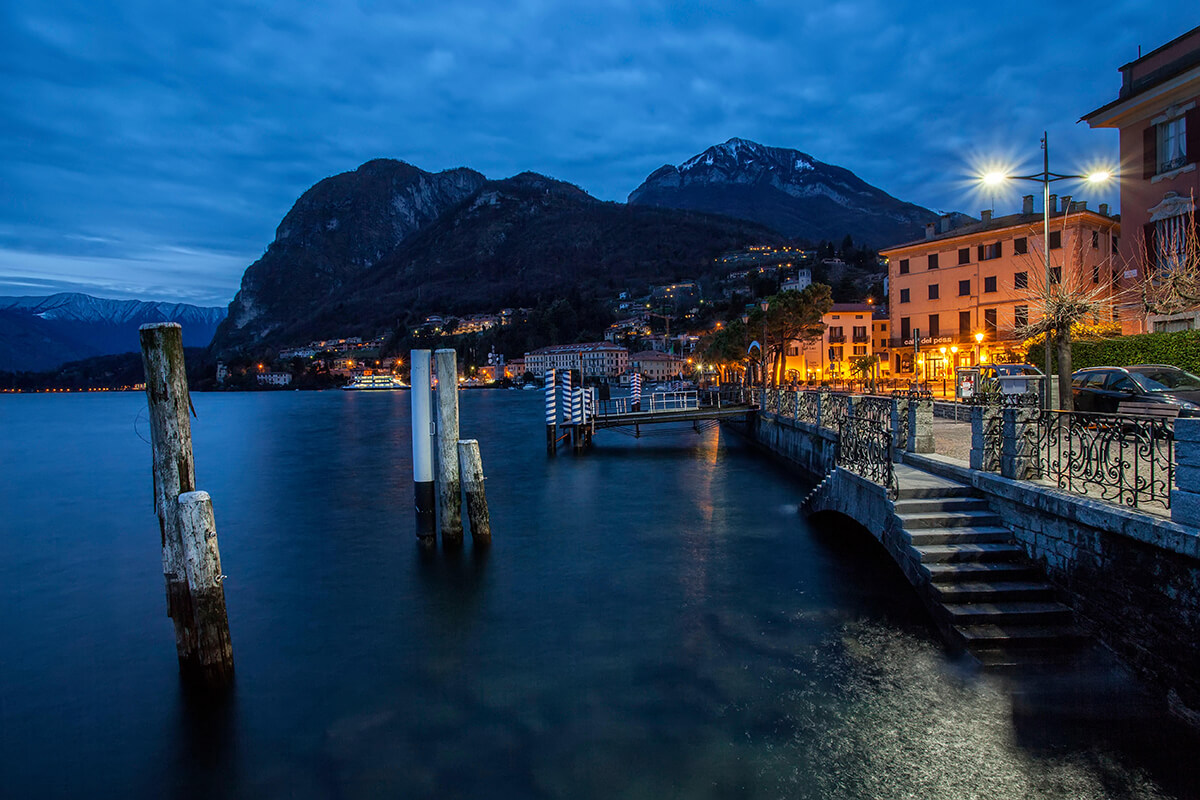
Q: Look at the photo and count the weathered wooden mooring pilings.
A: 4